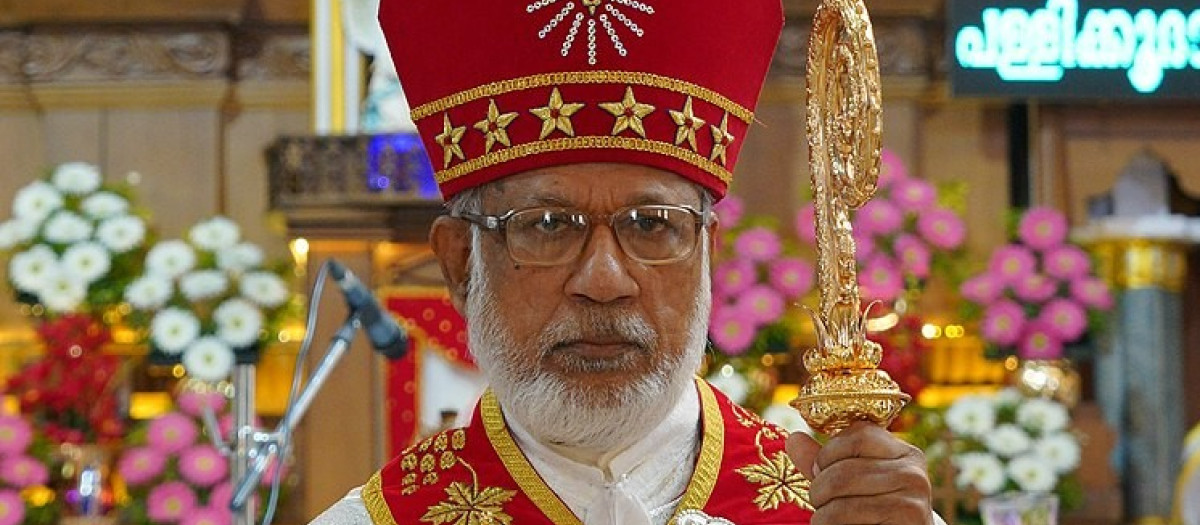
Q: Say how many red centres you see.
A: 6